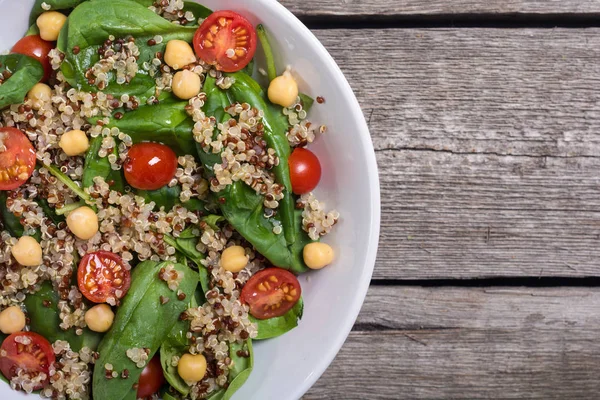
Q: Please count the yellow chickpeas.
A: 13